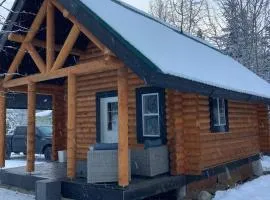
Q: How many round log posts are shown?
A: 4